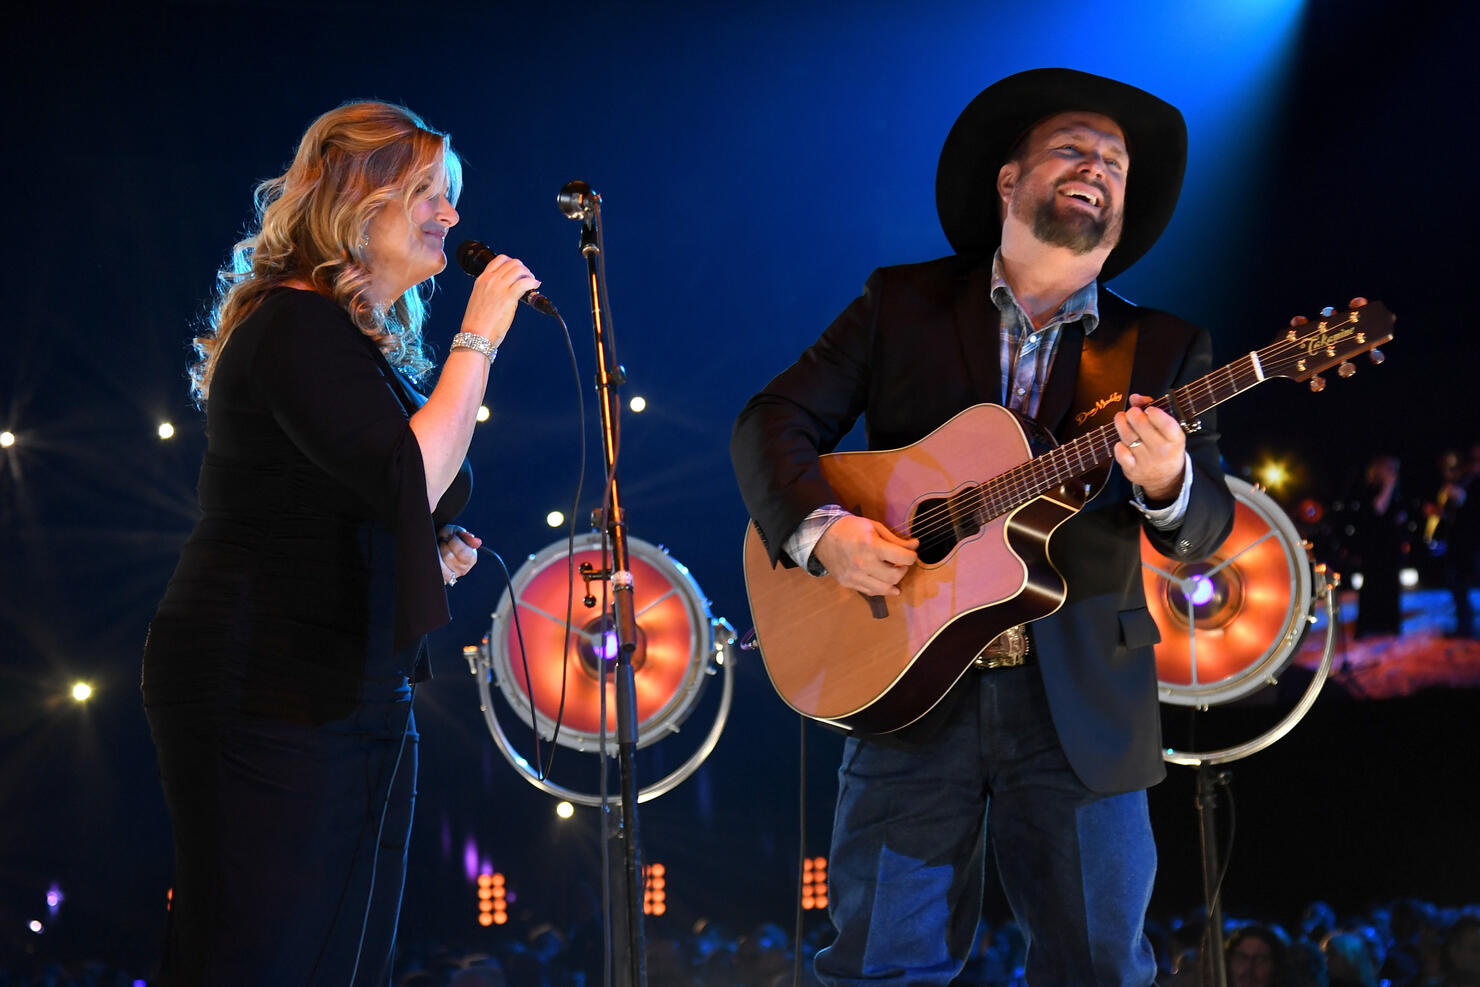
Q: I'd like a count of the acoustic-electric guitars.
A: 1